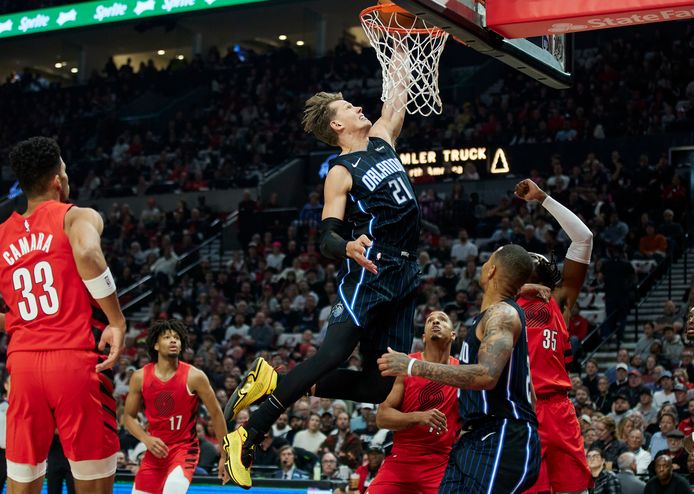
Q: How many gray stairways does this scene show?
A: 2